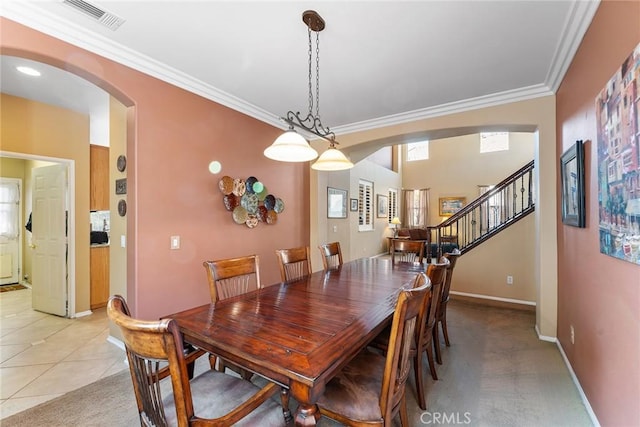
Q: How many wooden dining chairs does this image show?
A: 8